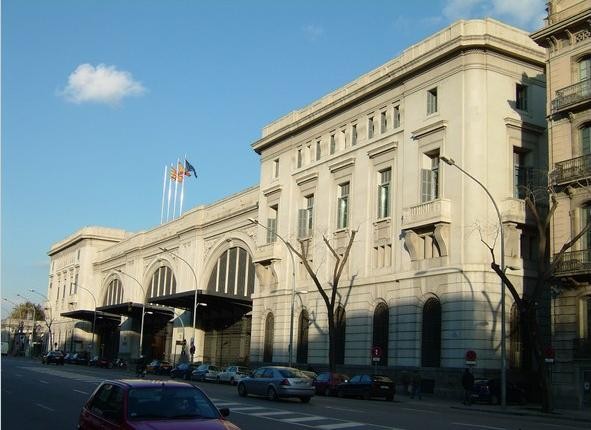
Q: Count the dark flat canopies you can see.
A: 3